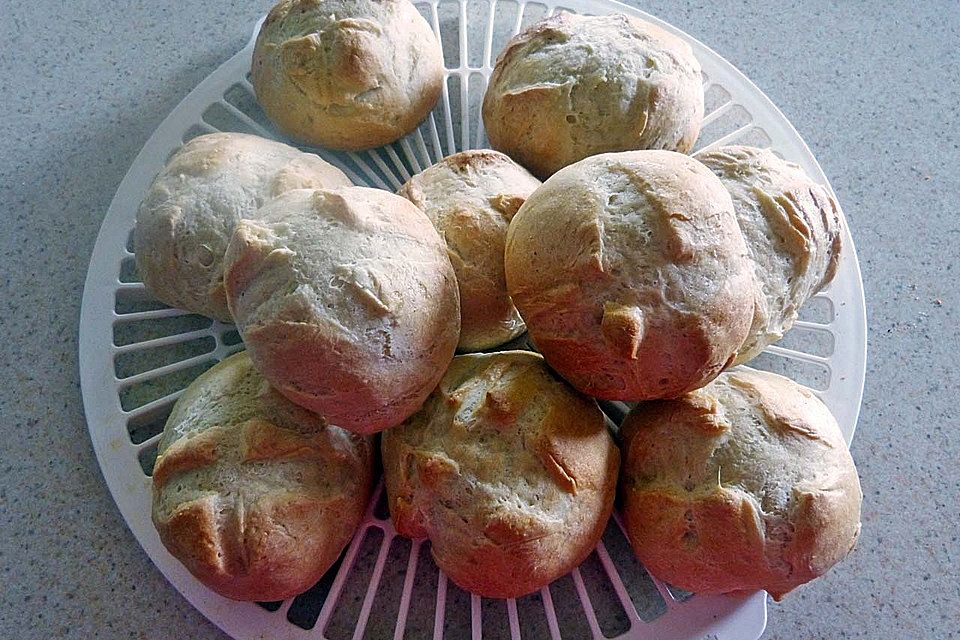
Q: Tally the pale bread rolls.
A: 10